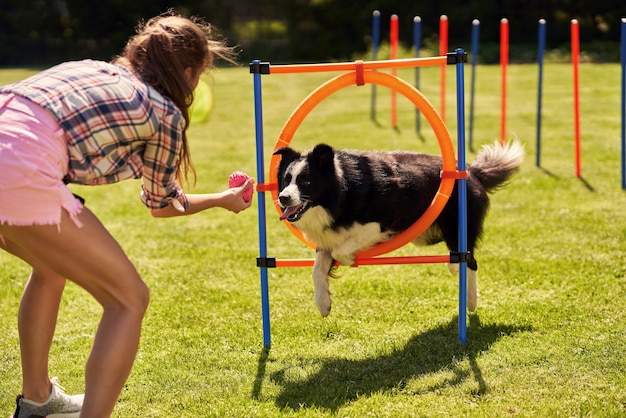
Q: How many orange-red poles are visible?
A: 4